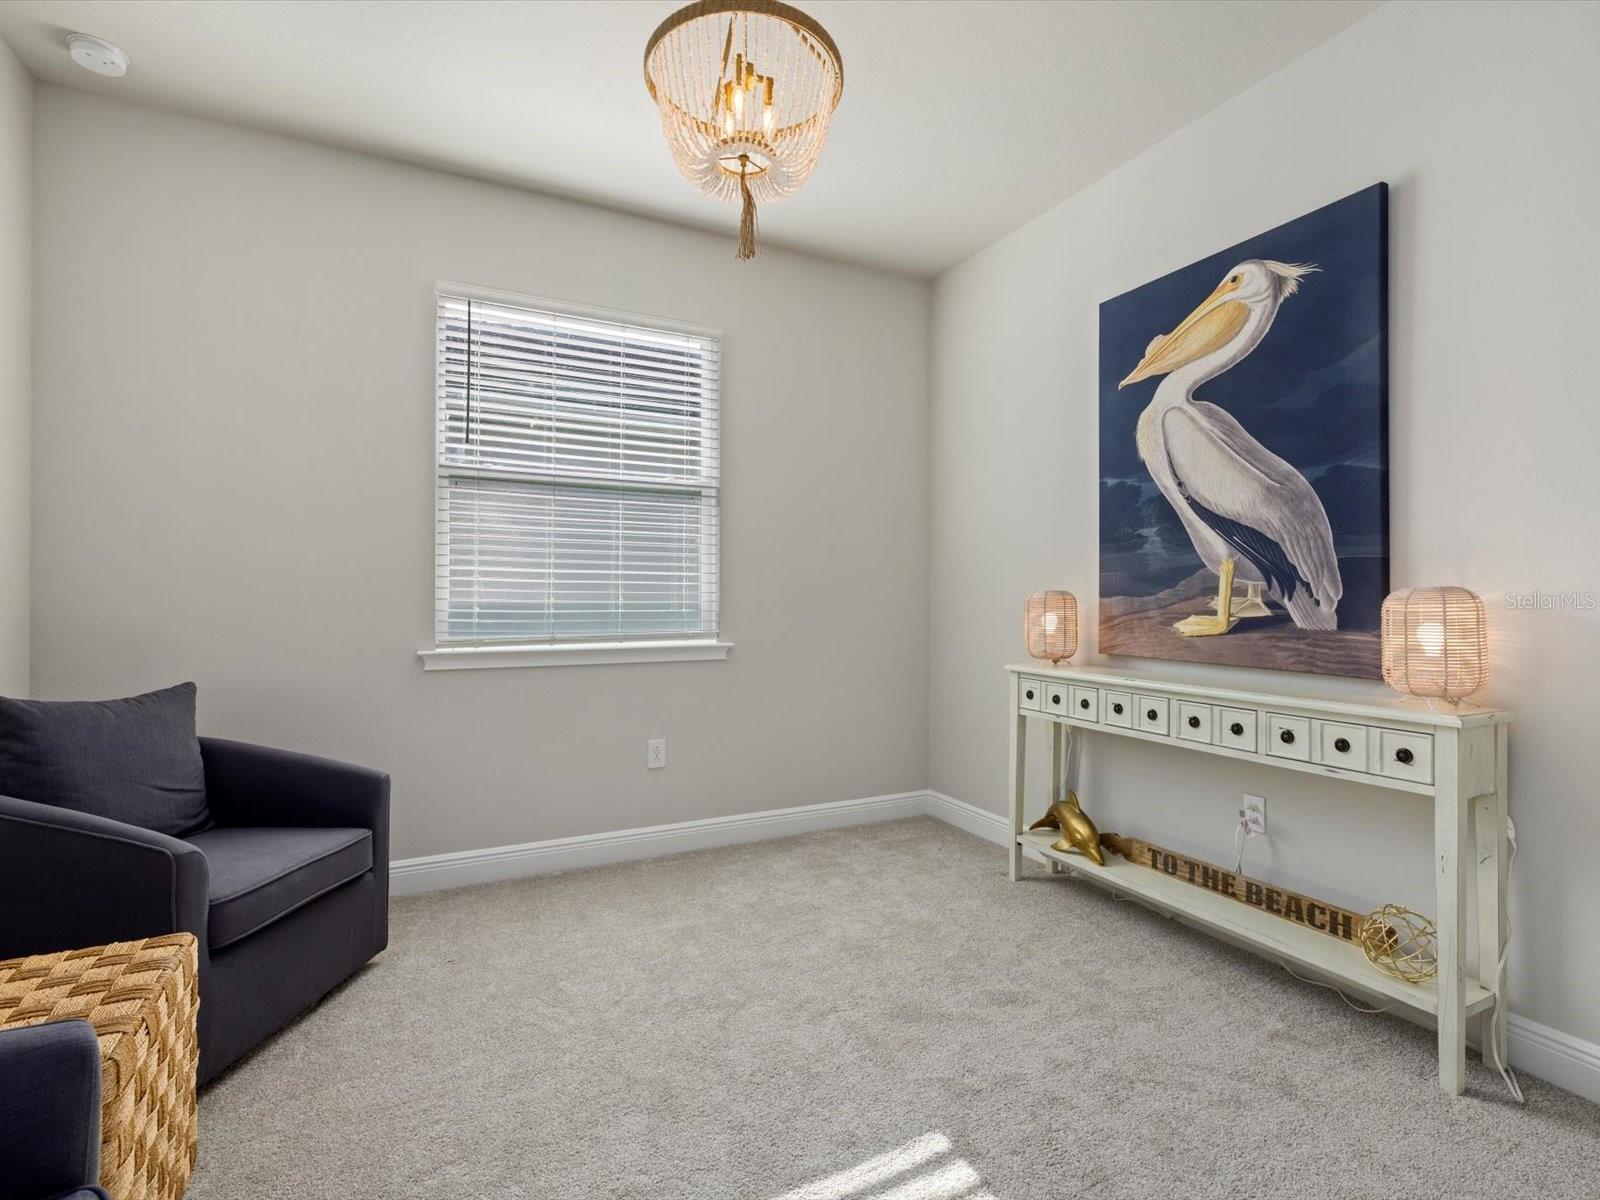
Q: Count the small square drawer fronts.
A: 10